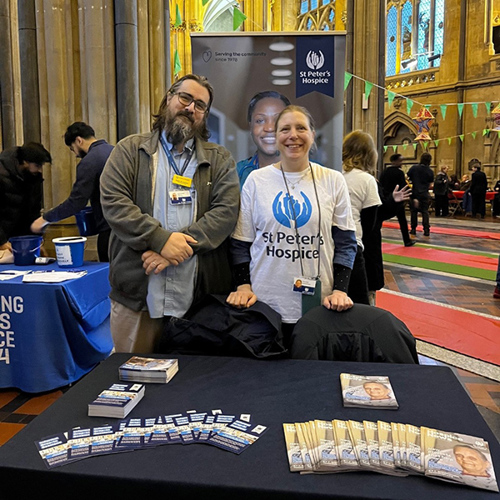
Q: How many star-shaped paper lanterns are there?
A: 2